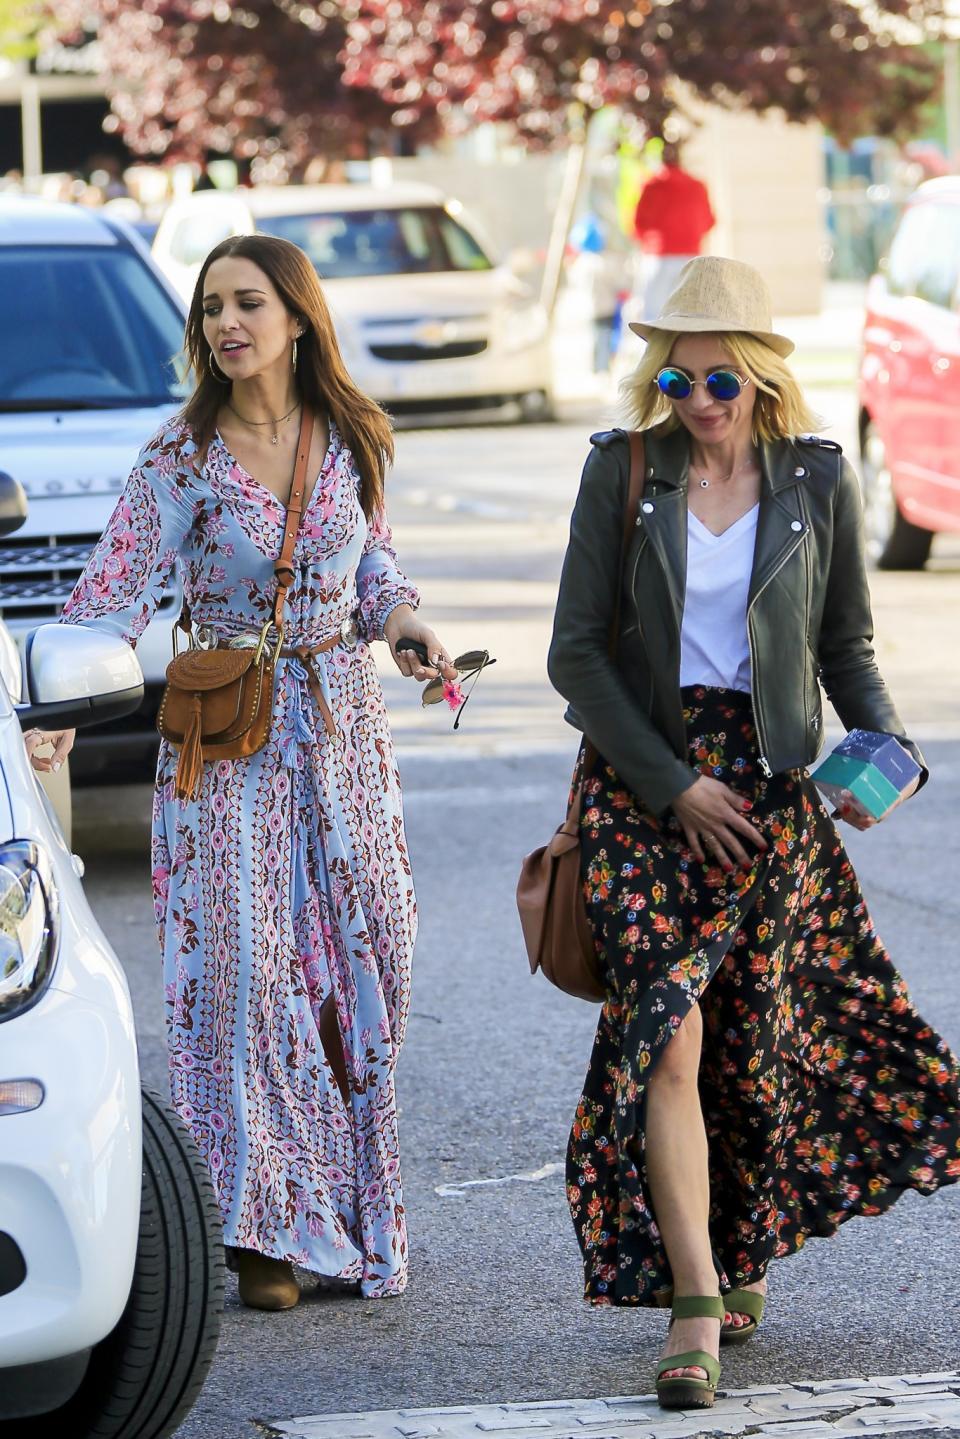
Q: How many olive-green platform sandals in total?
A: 2